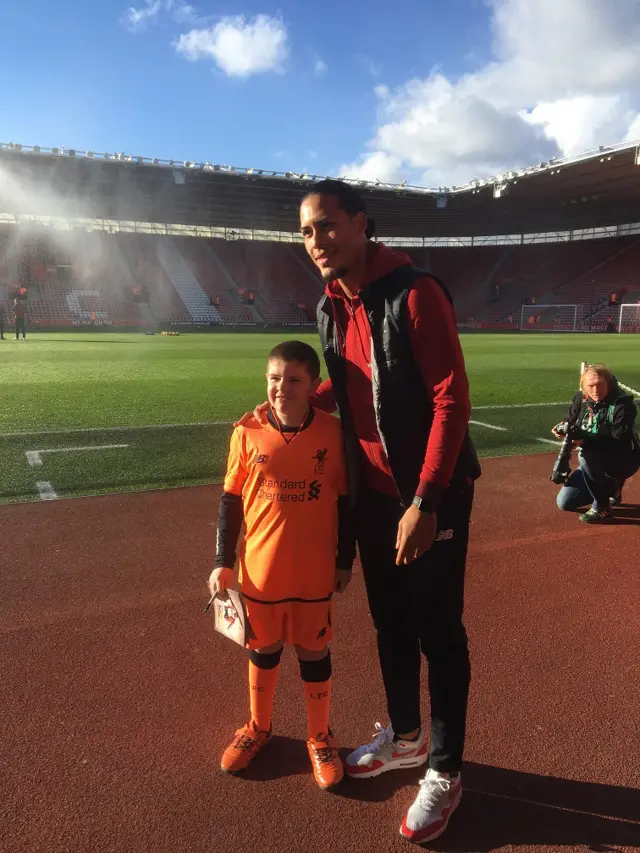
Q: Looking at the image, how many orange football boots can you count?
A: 2